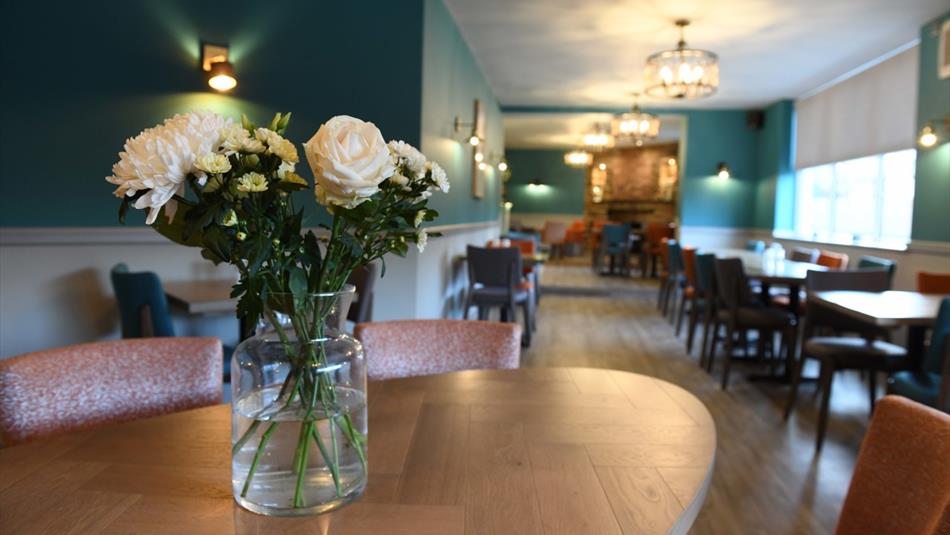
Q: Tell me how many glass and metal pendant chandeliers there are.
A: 4